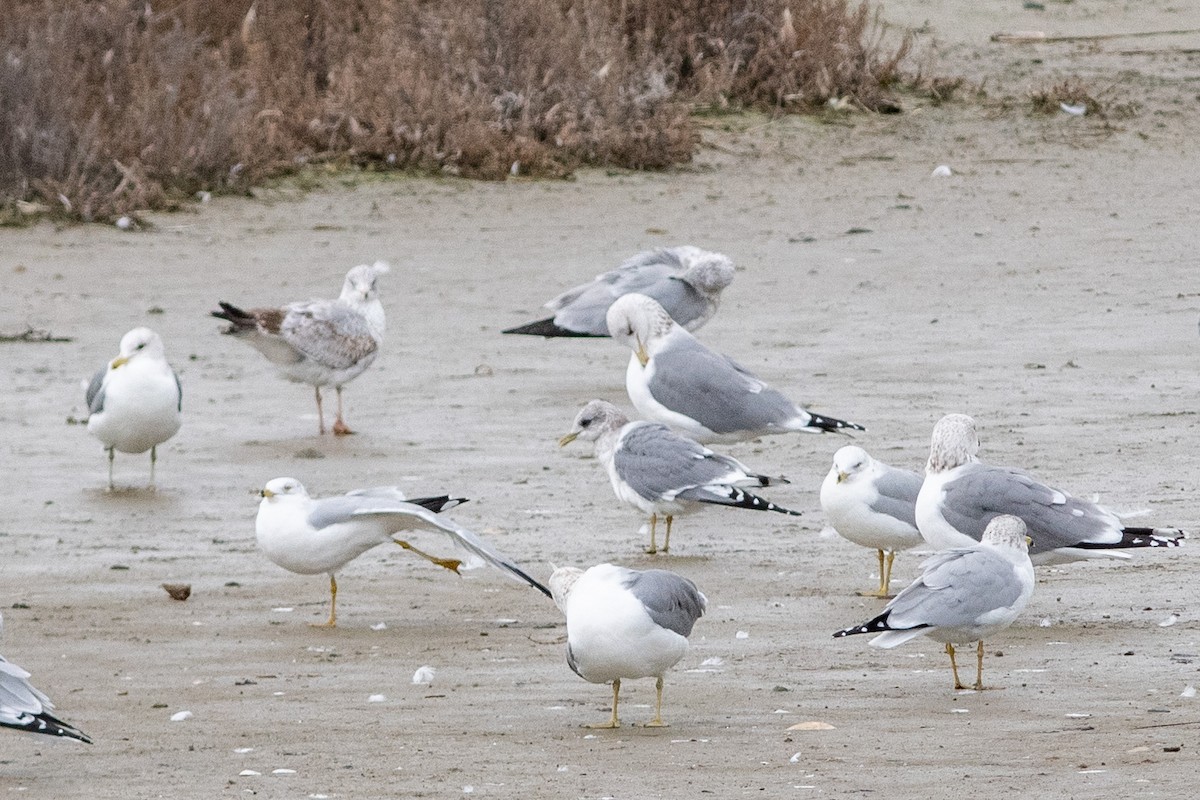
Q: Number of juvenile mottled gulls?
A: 1